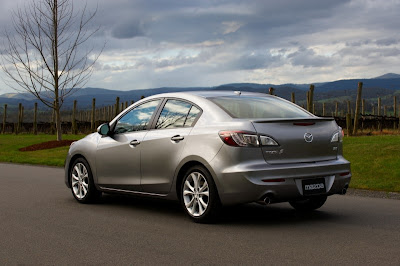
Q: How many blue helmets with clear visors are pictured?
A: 0